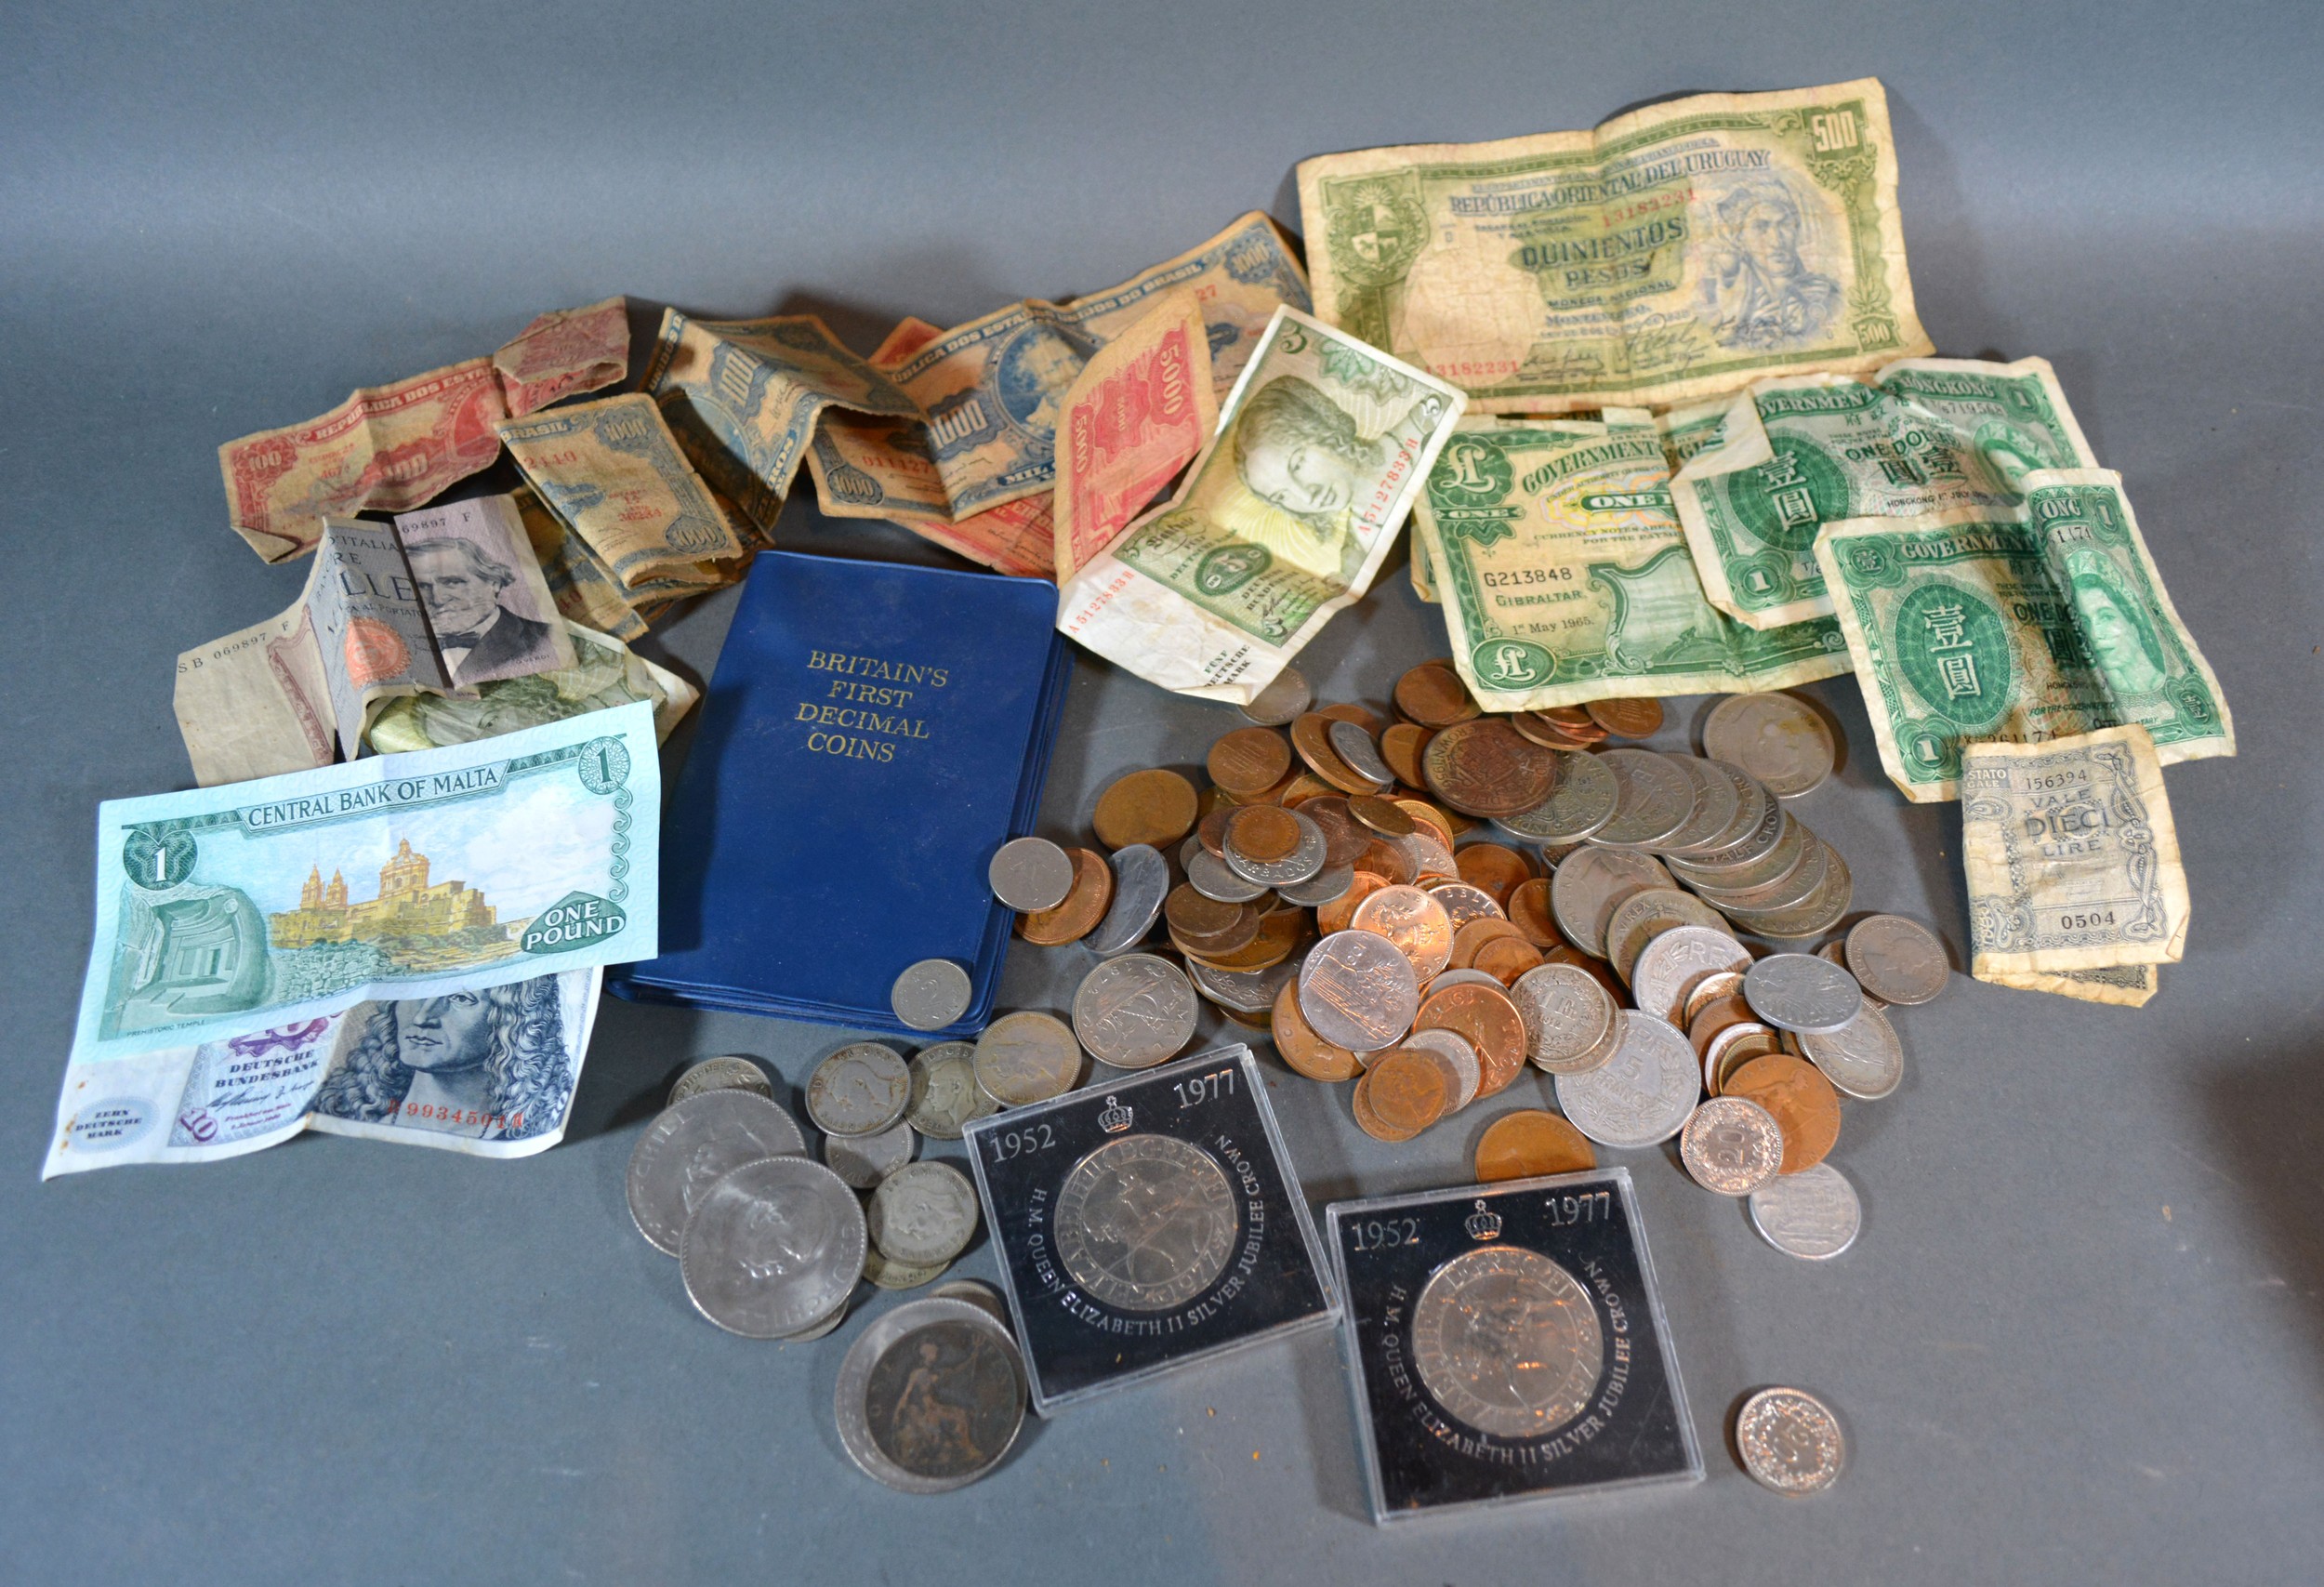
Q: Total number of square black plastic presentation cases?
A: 2